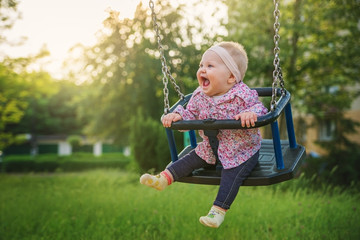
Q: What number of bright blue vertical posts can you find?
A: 4